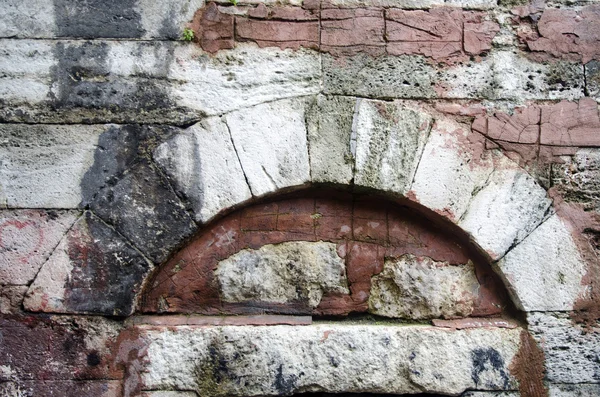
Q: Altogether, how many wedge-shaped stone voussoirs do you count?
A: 9